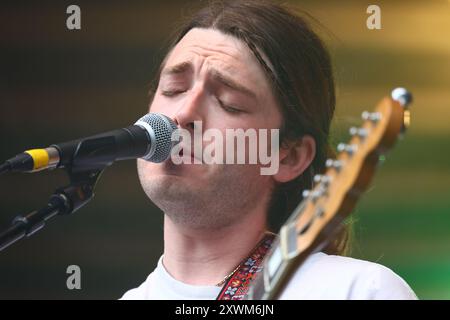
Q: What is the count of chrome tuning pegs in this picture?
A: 6